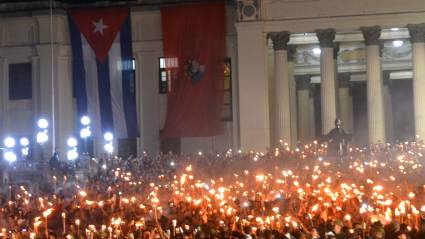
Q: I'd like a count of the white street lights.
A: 12